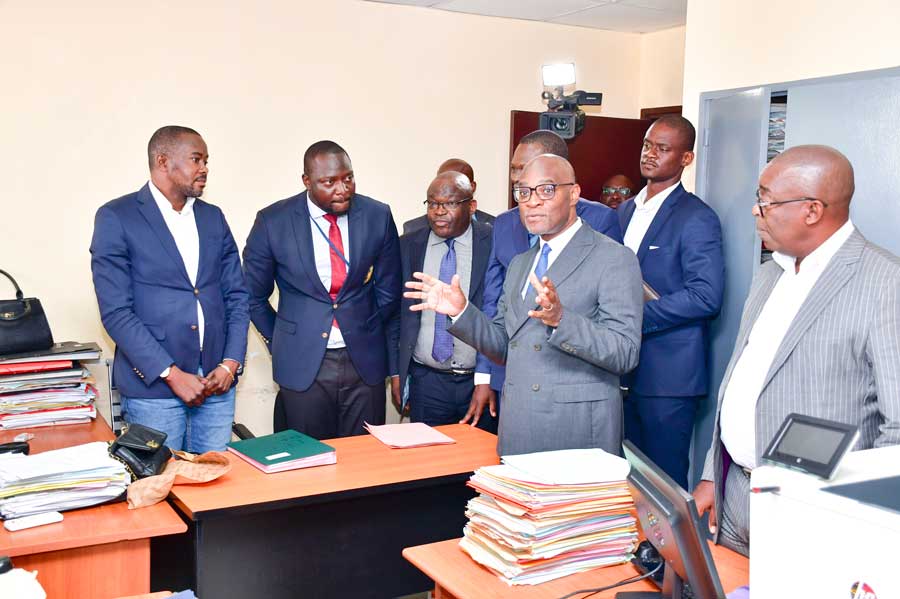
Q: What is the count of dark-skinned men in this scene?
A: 9